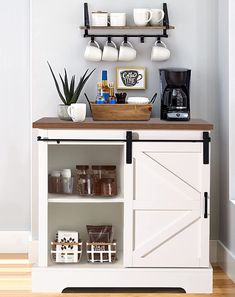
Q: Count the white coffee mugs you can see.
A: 7